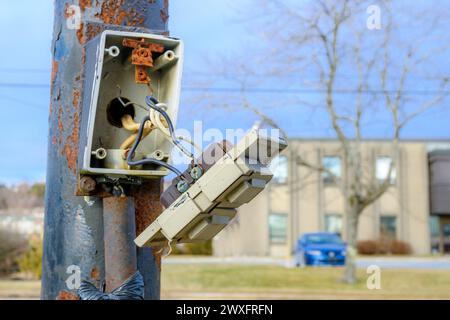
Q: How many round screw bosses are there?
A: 4